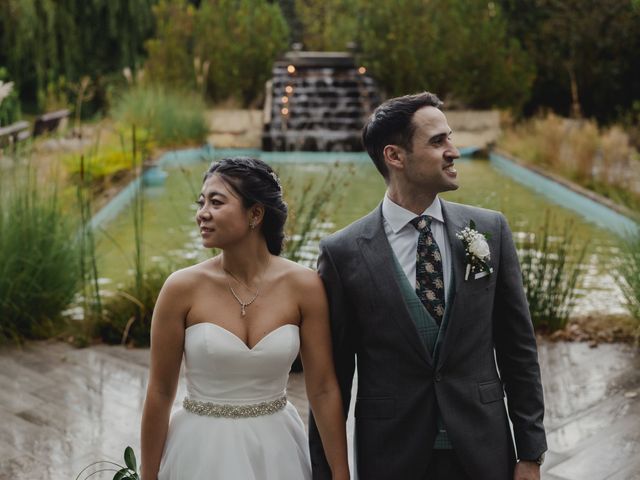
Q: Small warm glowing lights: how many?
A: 5